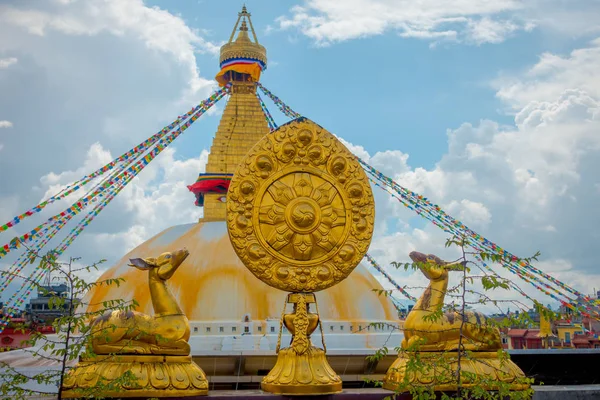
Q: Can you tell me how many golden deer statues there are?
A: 2